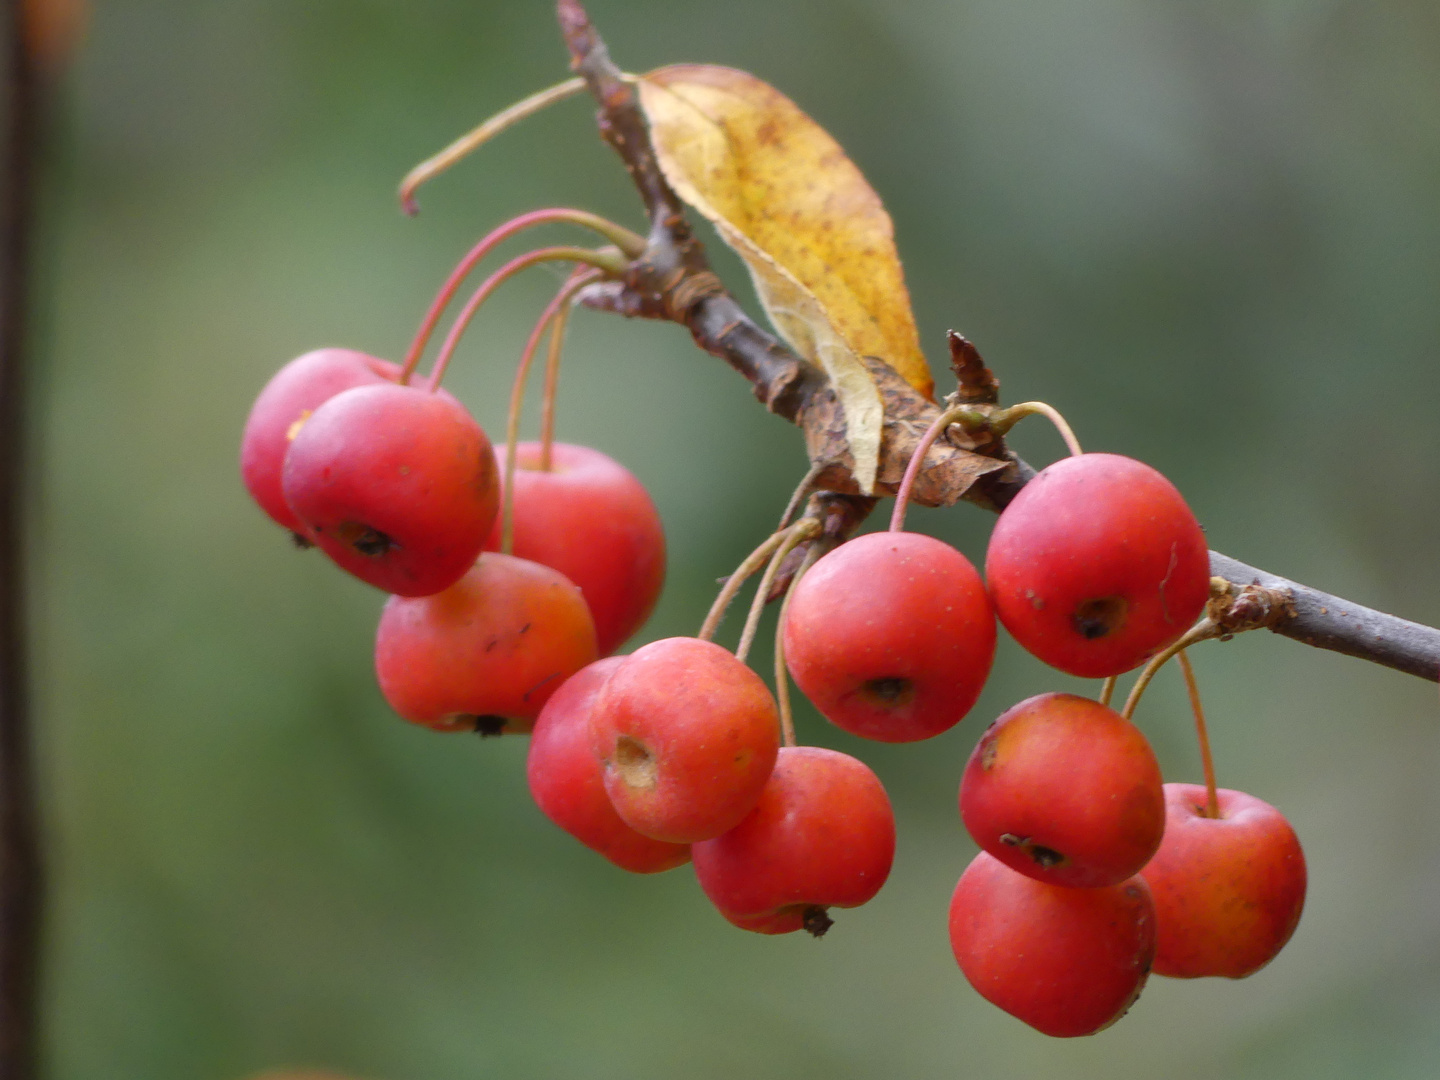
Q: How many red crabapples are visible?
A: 12